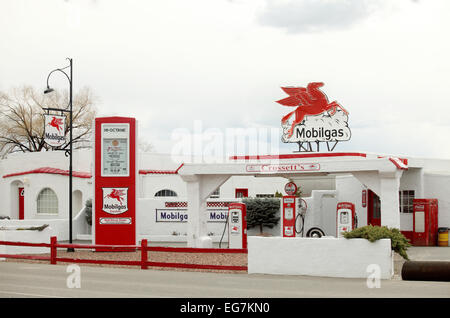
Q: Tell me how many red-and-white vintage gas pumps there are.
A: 3